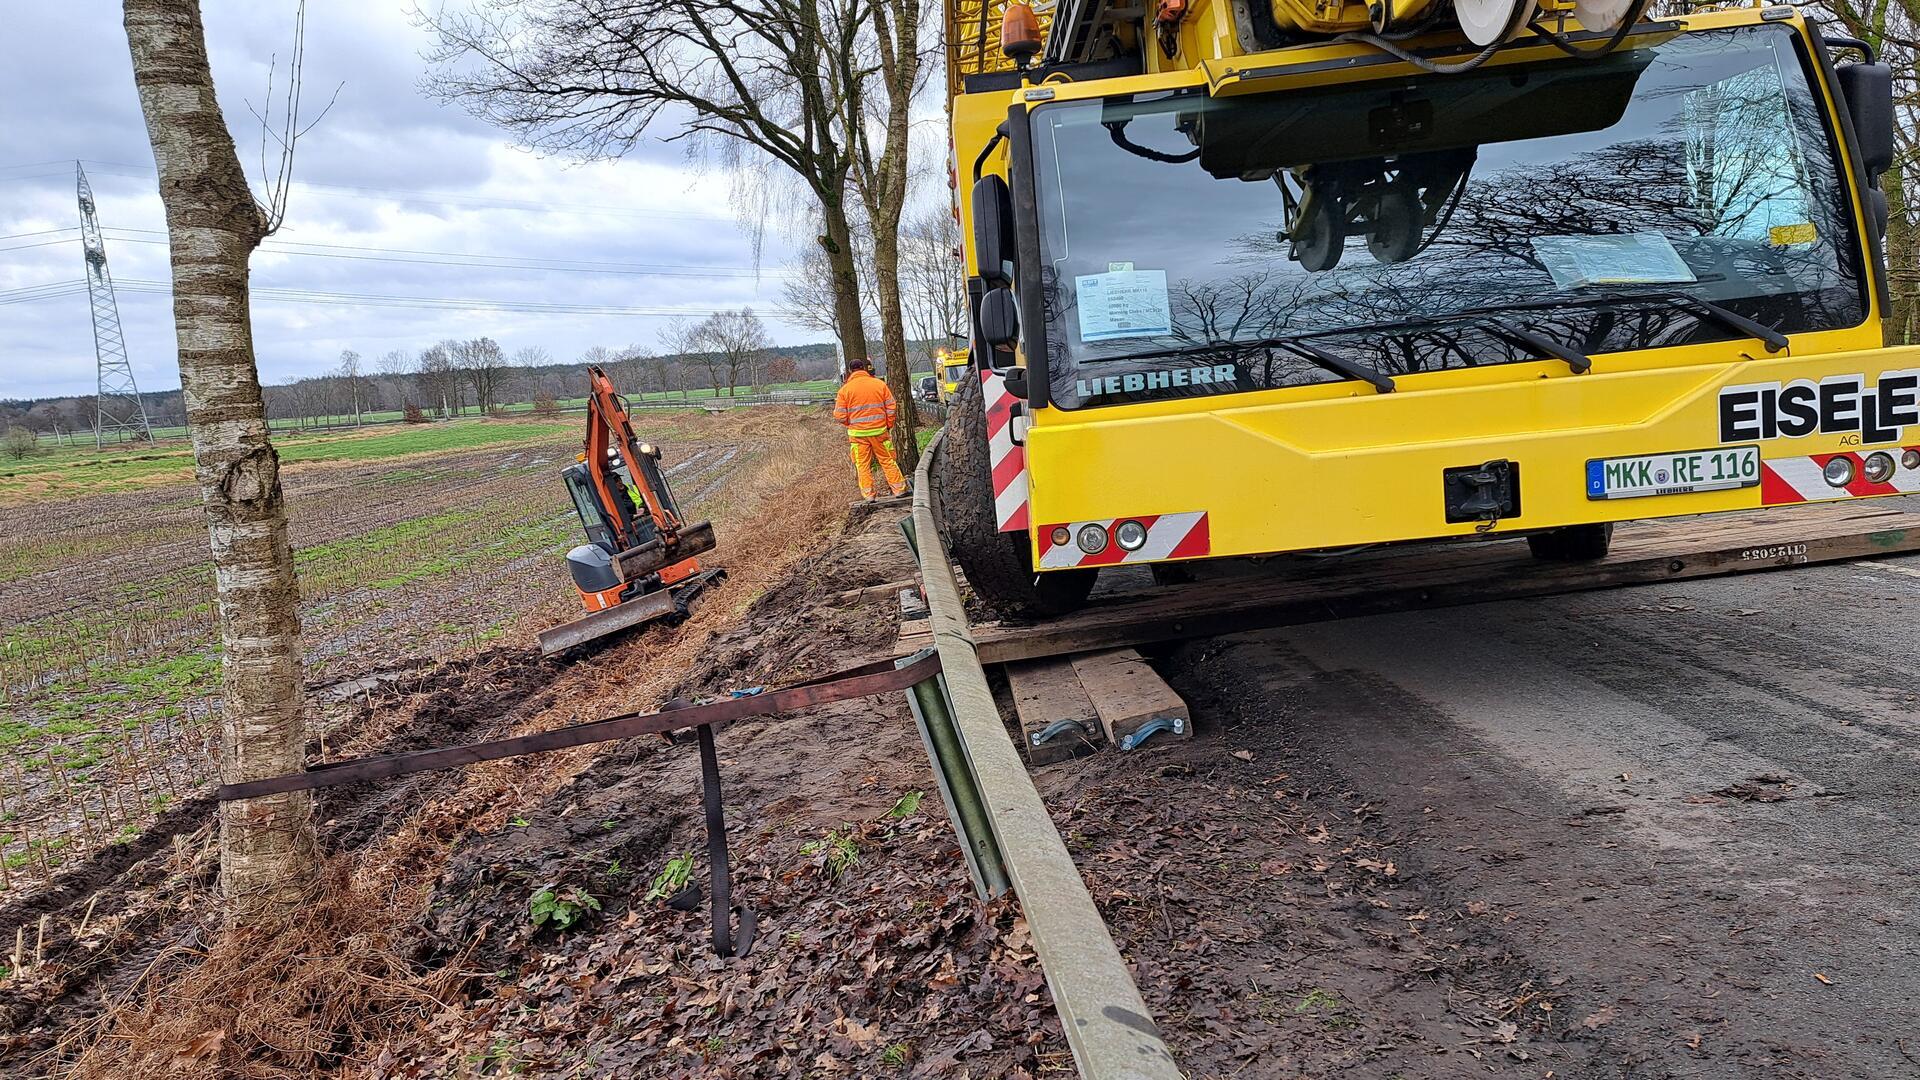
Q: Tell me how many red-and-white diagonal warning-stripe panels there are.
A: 3